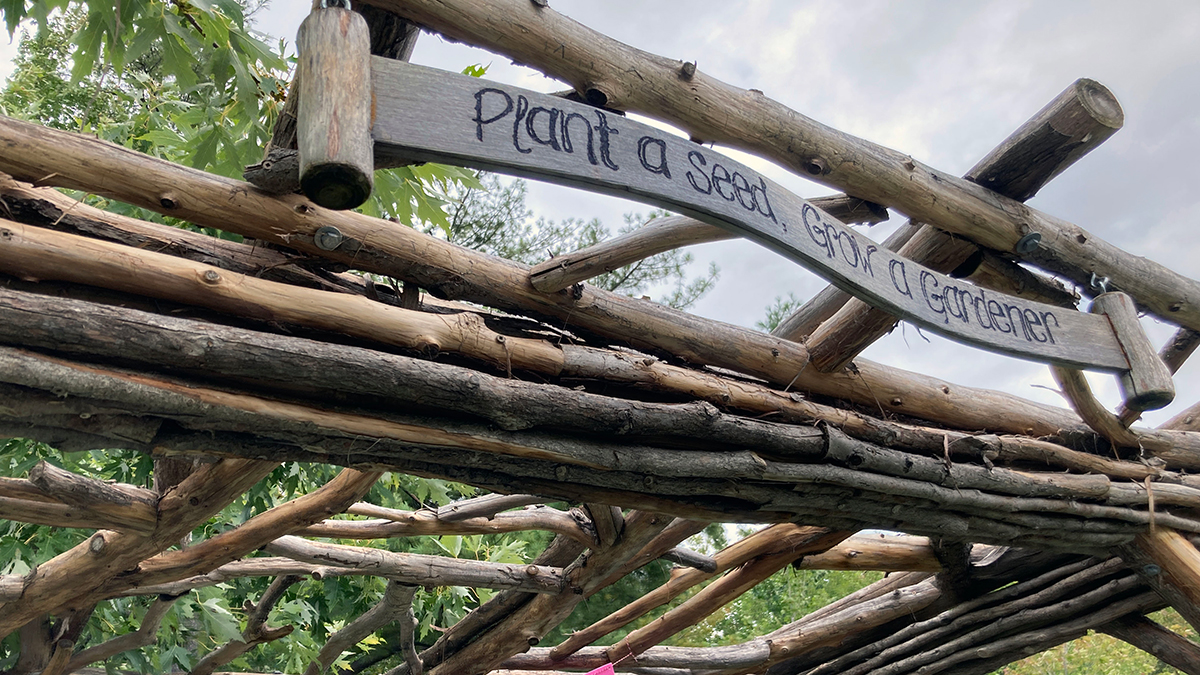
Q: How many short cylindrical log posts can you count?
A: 2